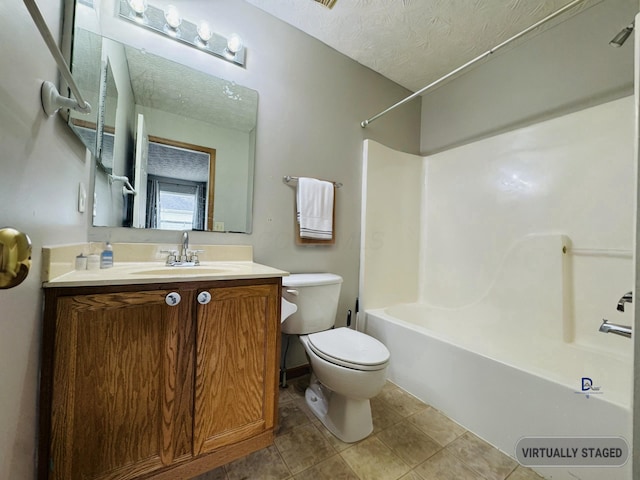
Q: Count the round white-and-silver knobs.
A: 2